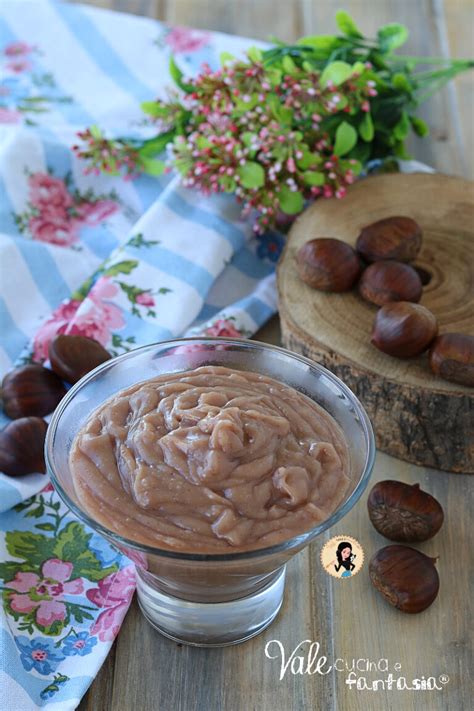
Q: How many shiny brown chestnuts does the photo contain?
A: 10